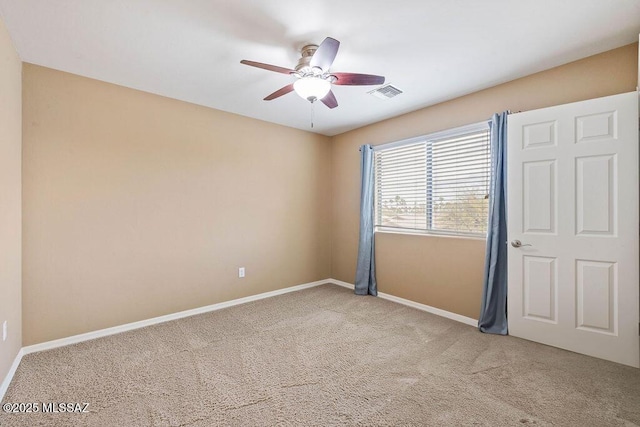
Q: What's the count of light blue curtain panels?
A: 2